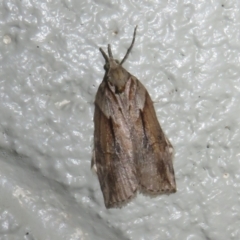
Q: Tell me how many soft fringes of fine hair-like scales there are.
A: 2